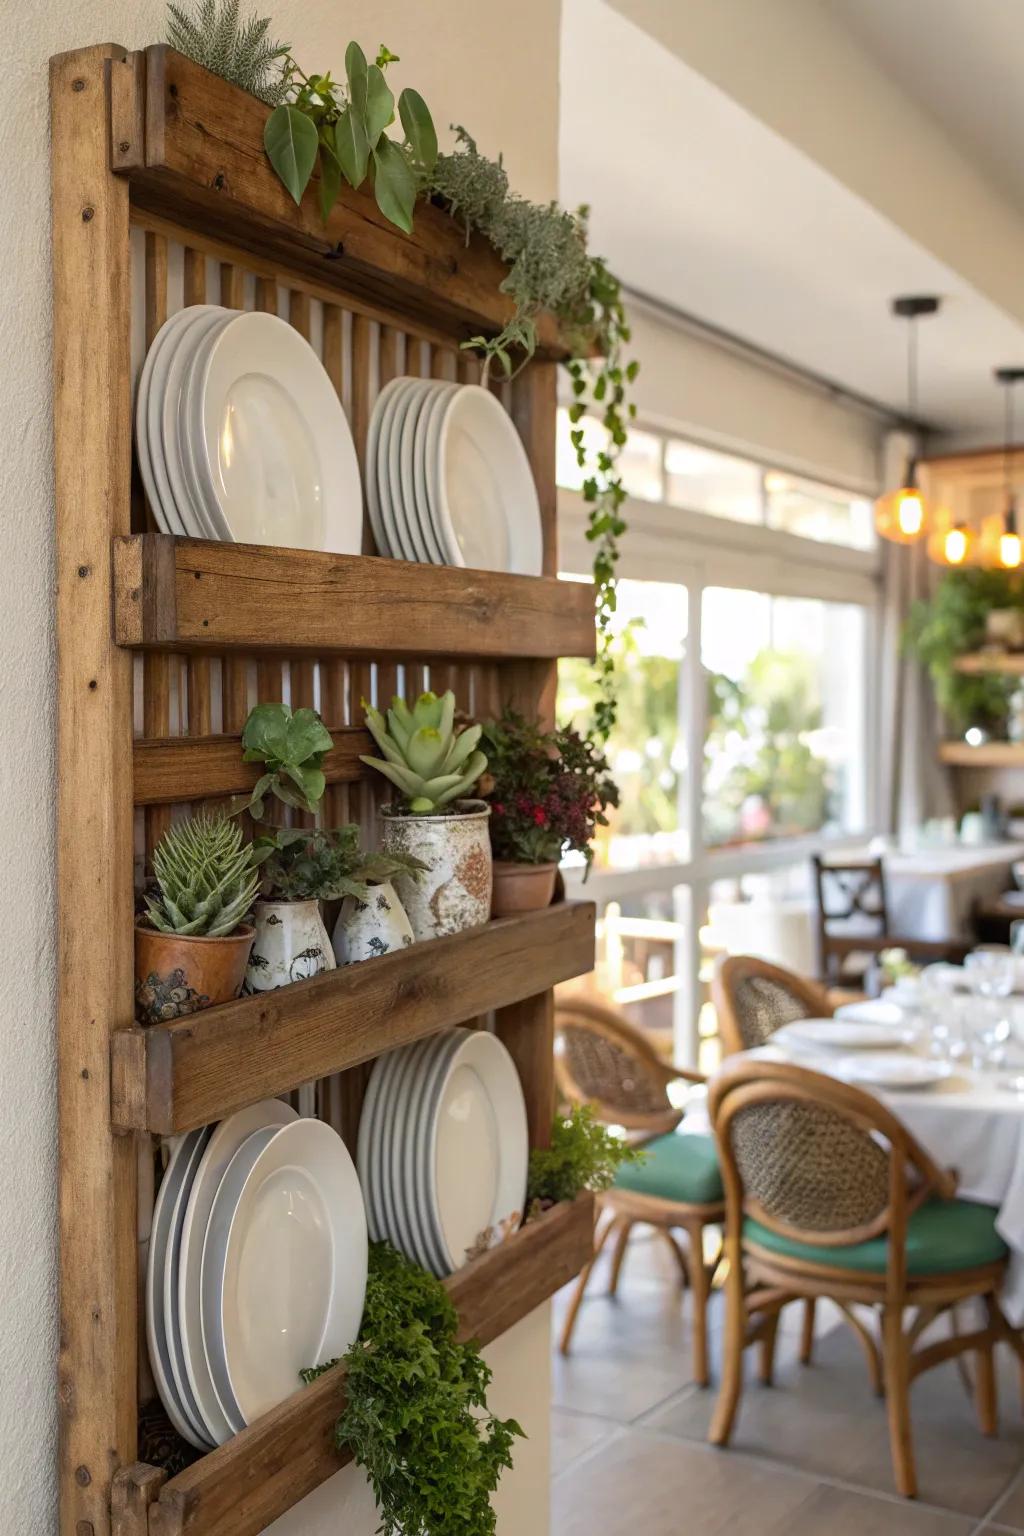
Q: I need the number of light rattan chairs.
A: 3